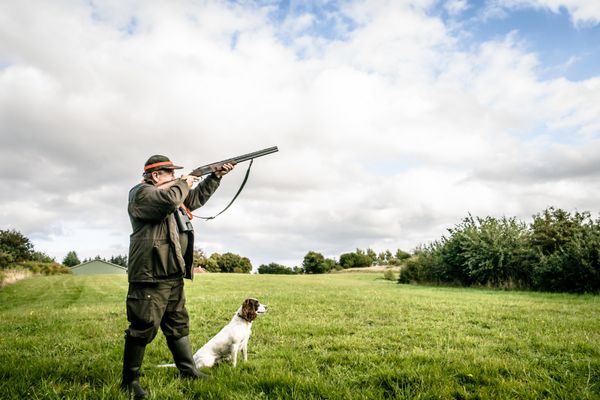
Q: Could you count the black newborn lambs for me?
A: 0